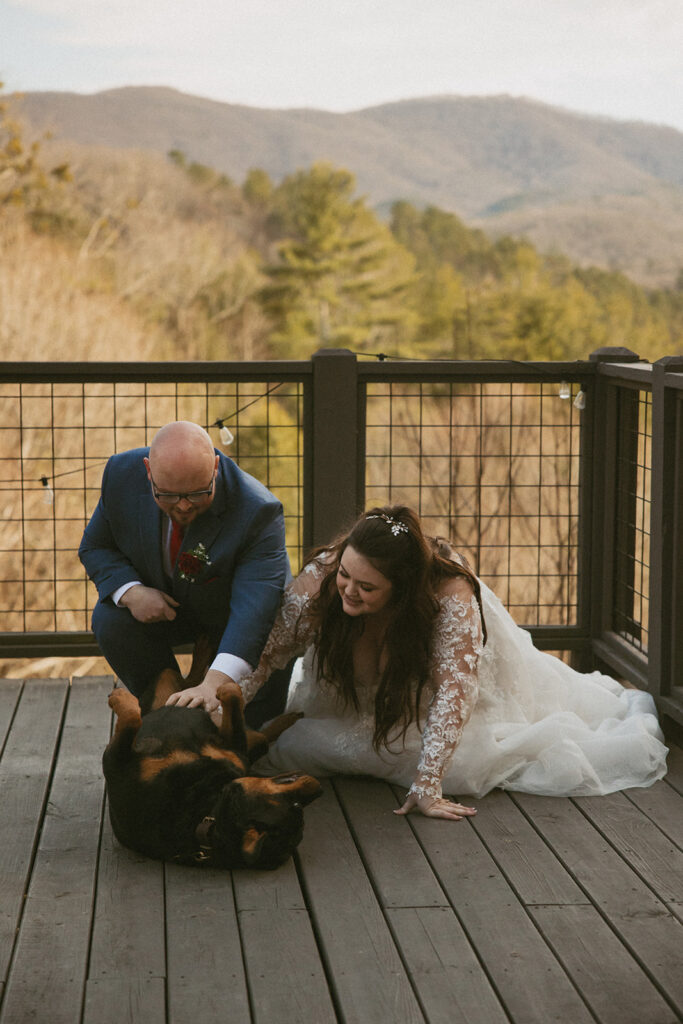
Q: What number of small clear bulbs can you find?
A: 4